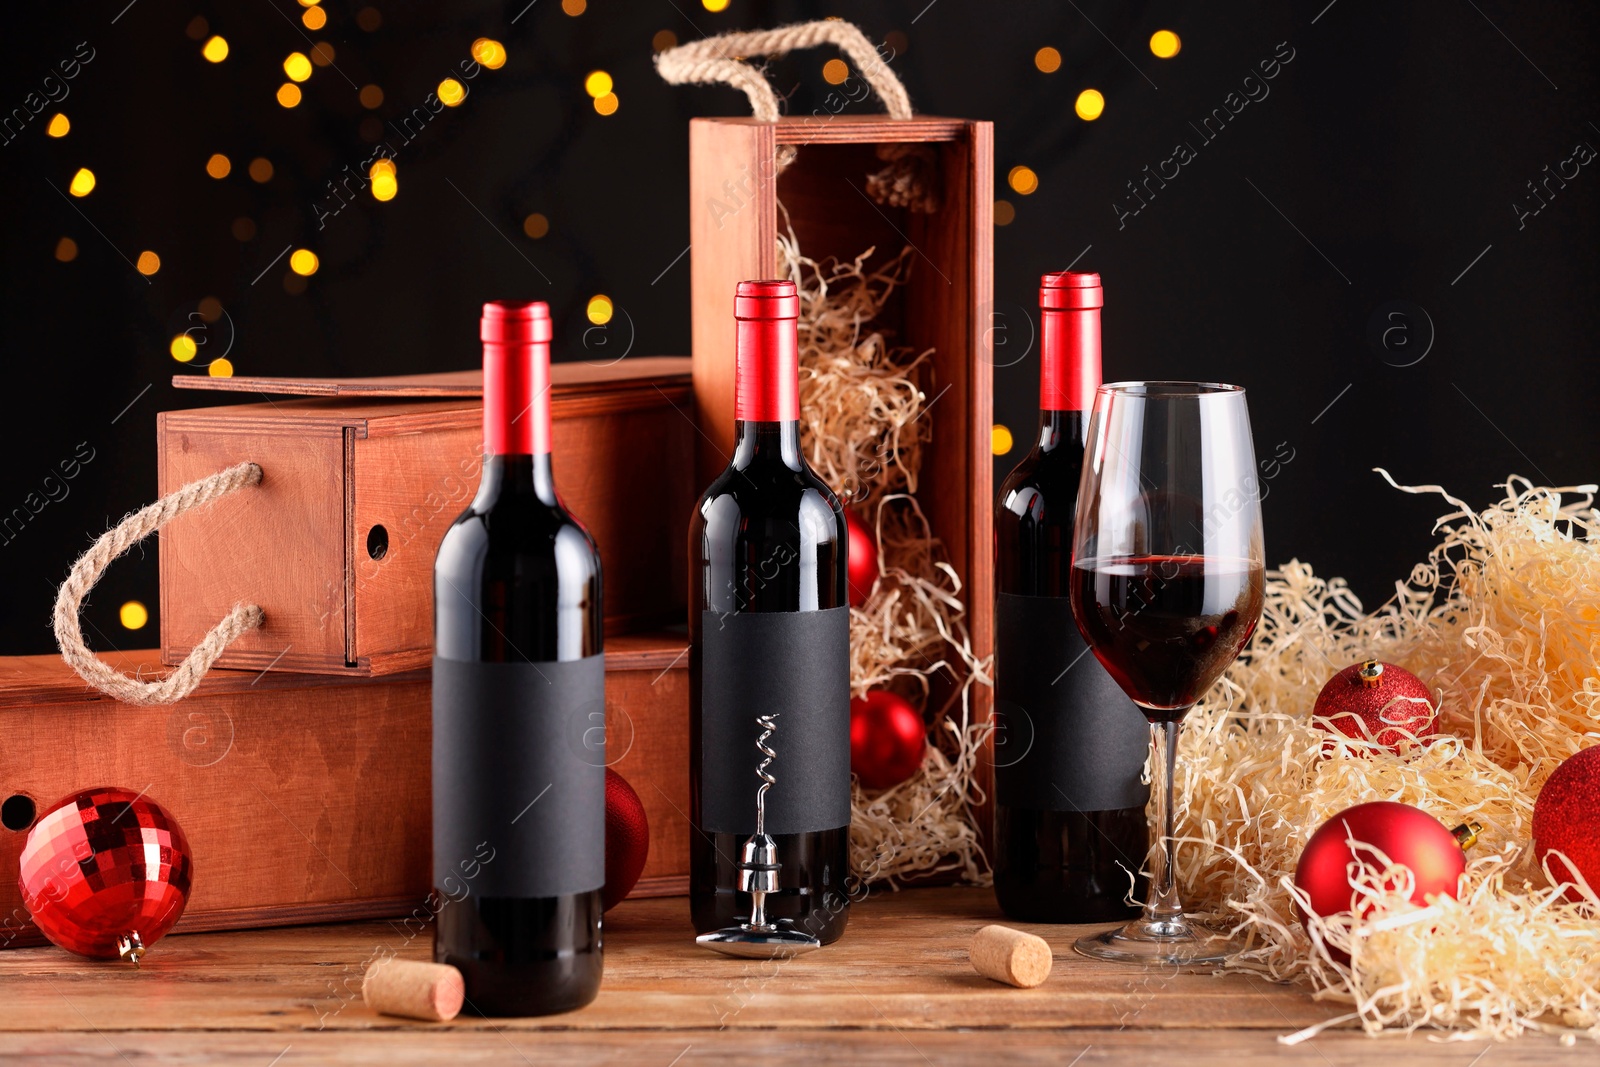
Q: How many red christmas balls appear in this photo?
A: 7